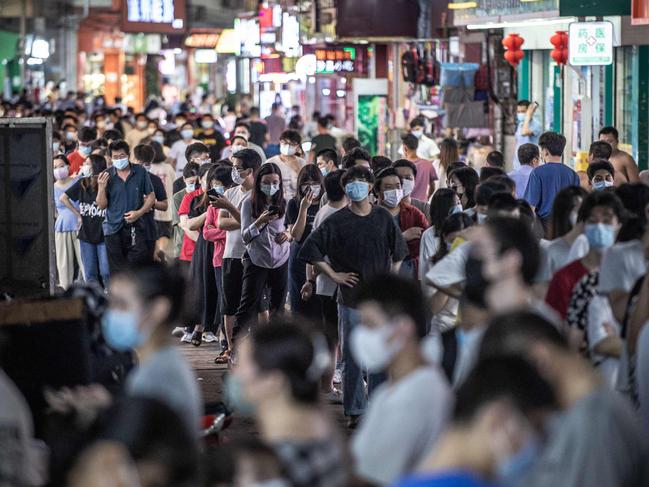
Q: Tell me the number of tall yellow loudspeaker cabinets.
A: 0